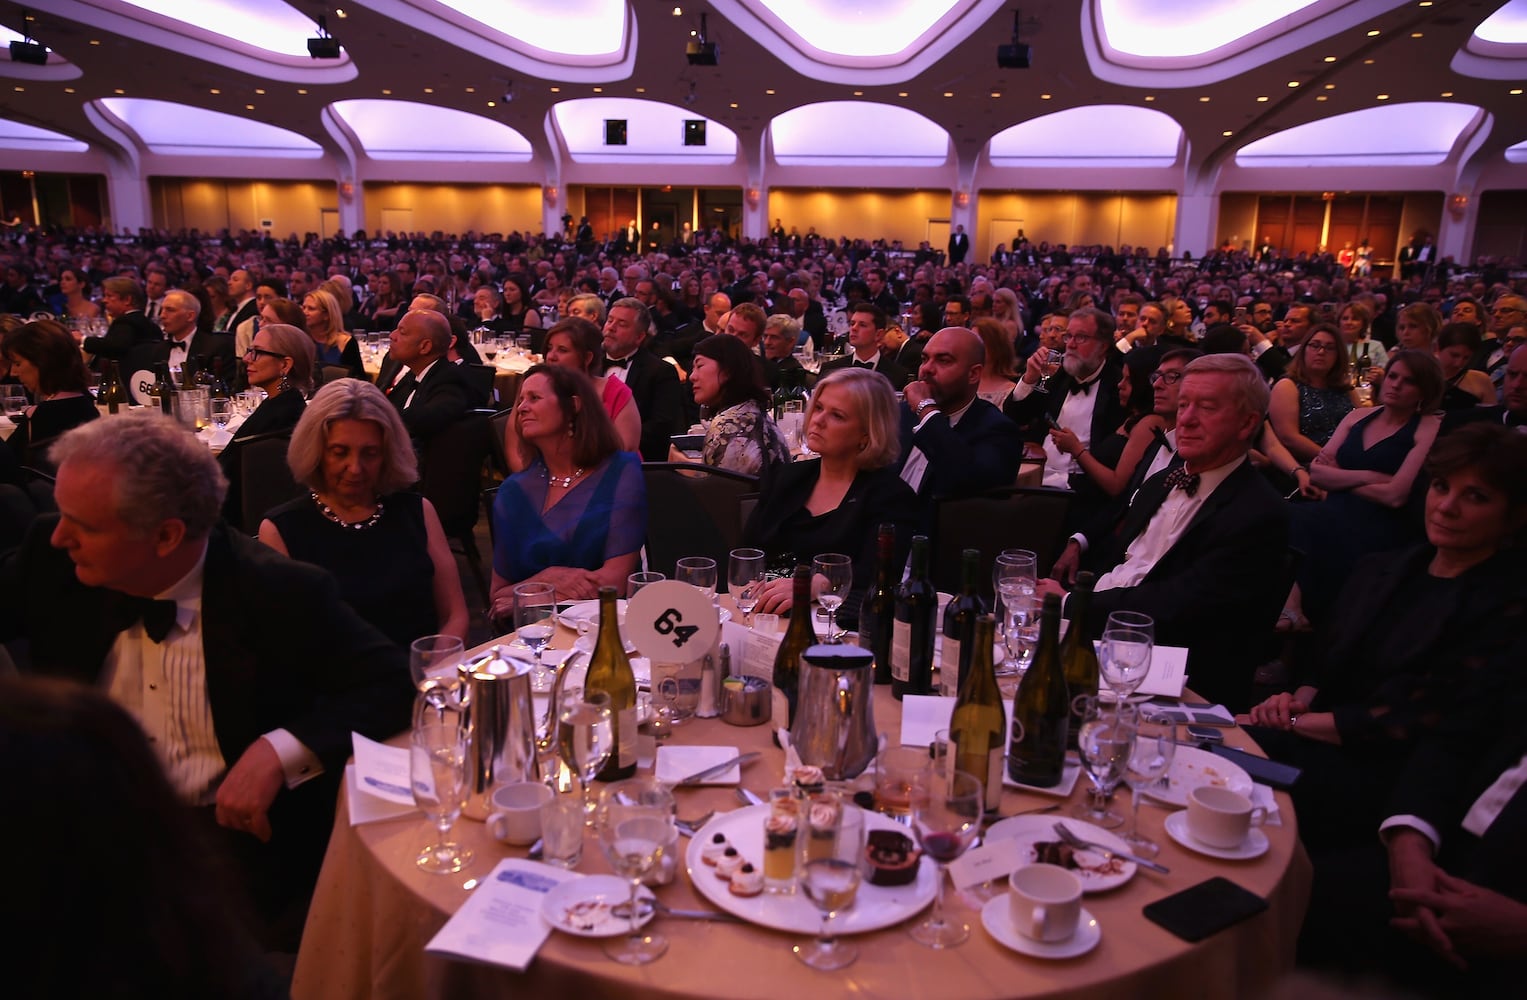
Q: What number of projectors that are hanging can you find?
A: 4